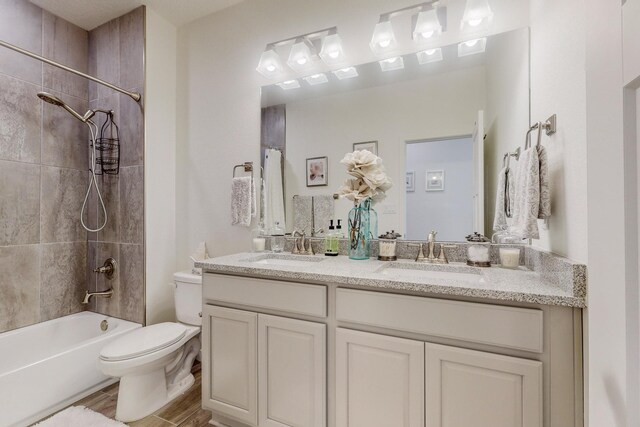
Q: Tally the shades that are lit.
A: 6